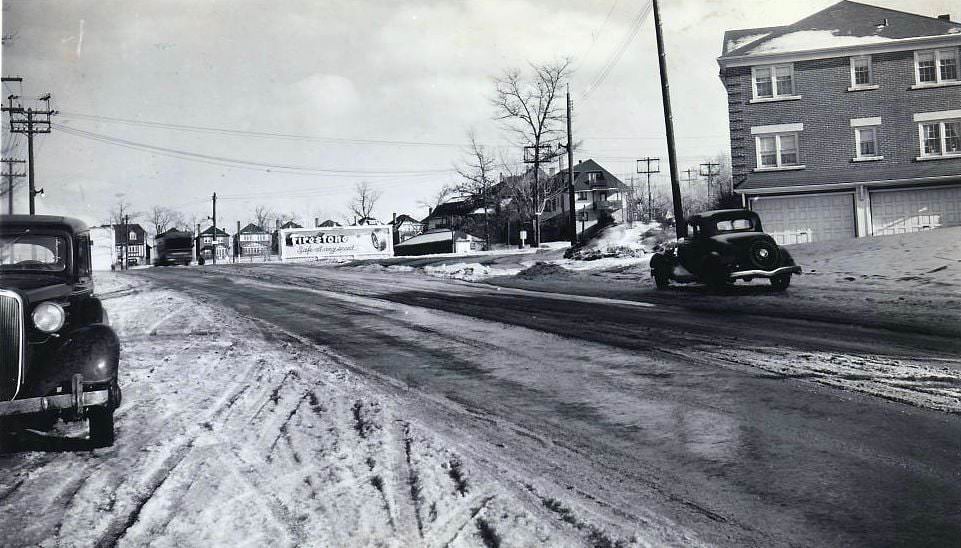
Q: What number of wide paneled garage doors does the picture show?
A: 2